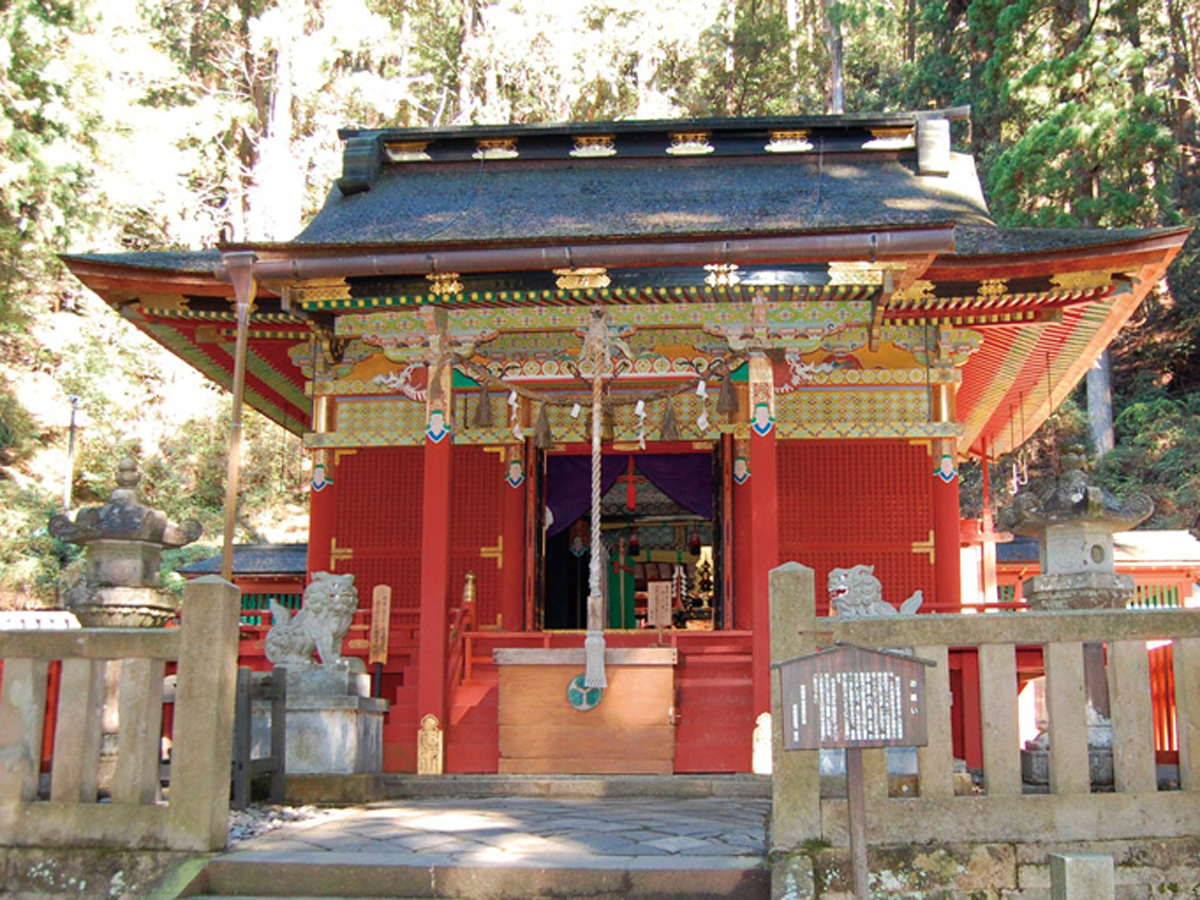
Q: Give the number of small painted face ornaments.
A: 6